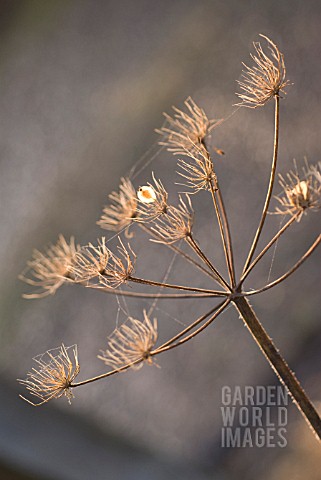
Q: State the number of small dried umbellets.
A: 12